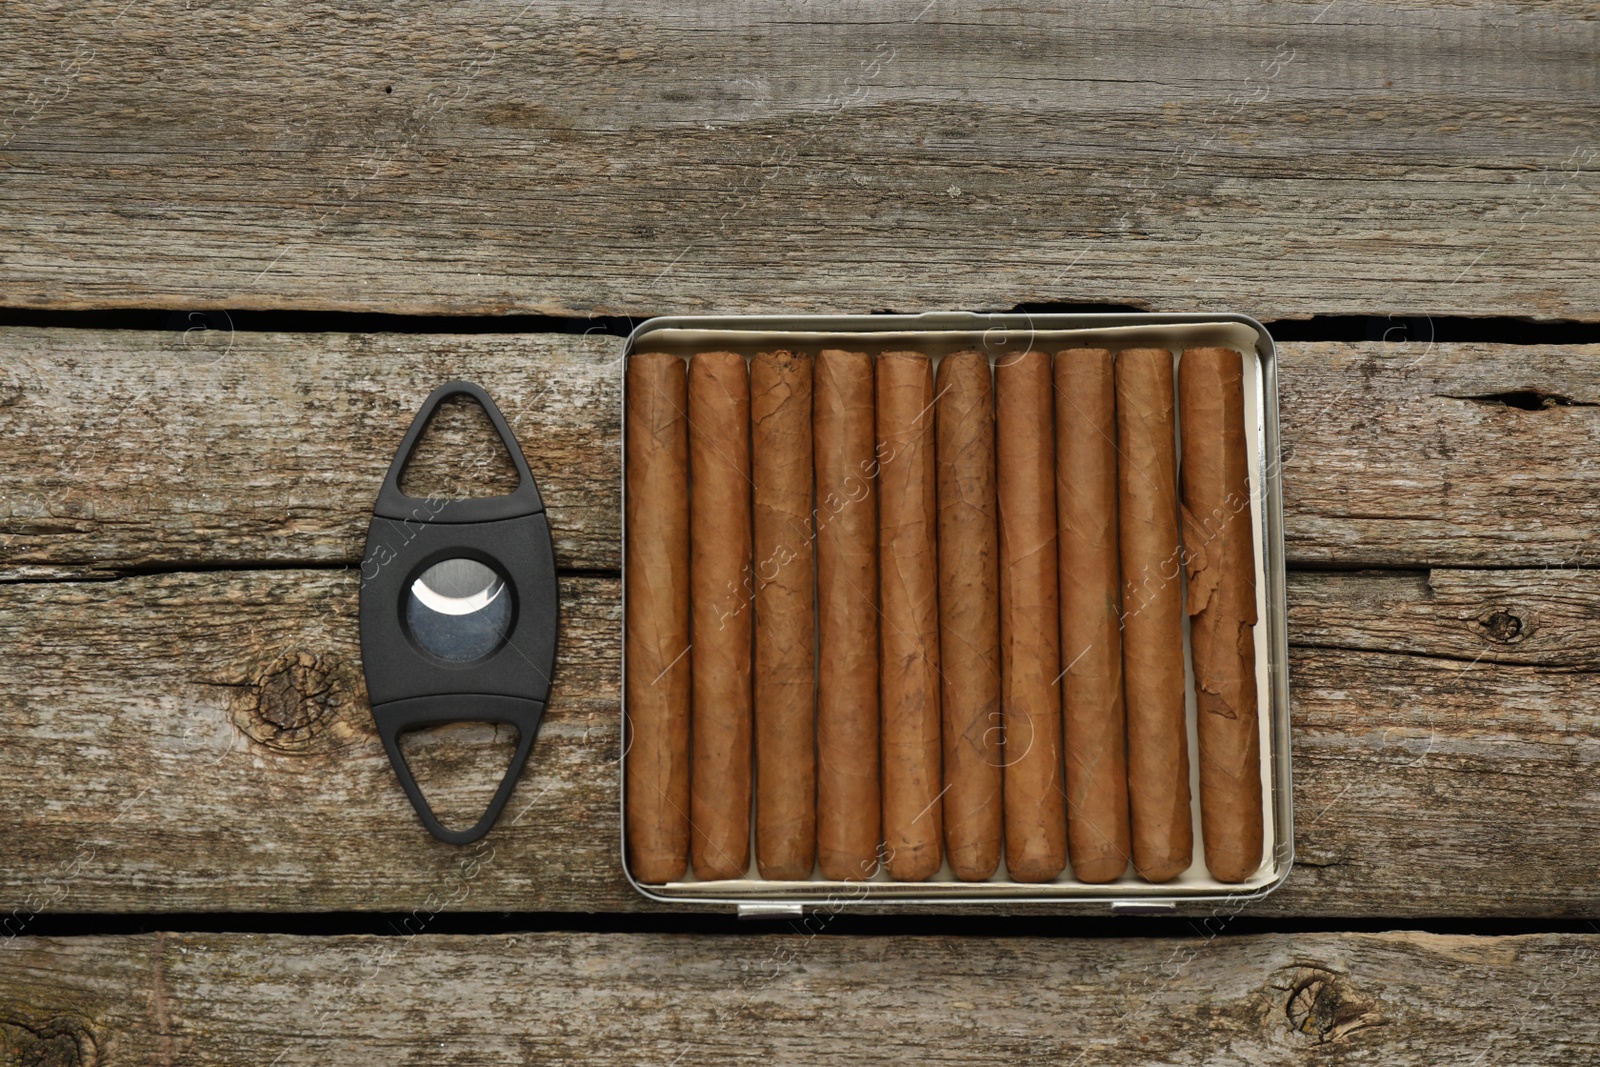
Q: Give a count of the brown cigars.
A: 10